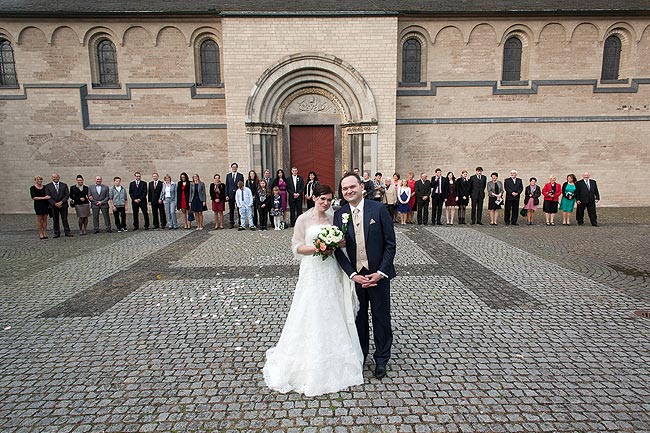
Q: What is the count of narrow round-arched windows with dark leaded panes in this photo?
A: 6